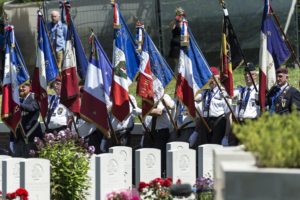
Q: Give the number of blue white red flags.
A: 8